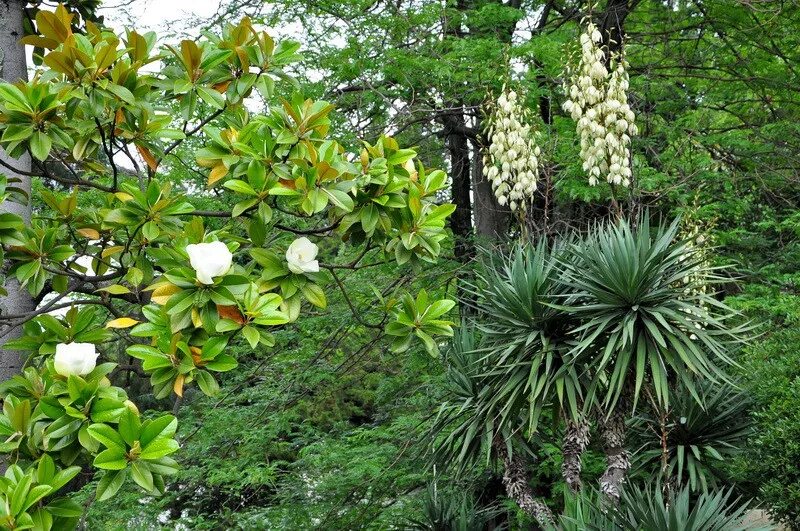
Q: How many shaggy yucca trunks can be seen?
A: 3